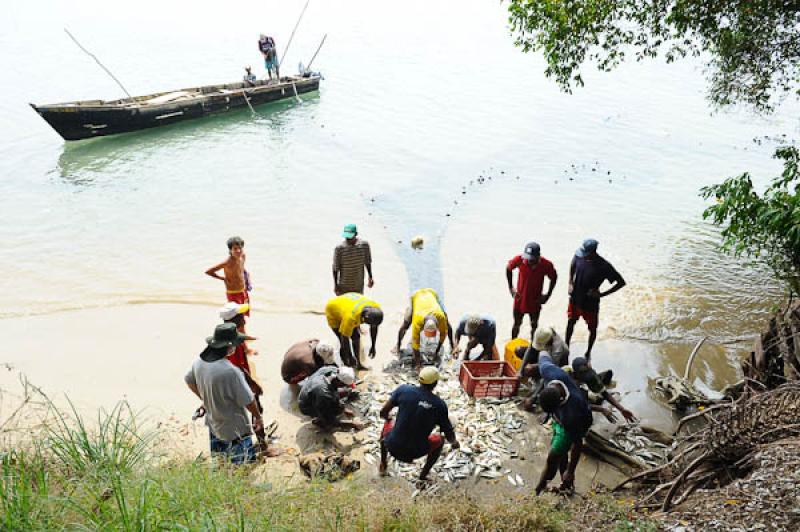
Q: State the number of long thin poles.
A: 3